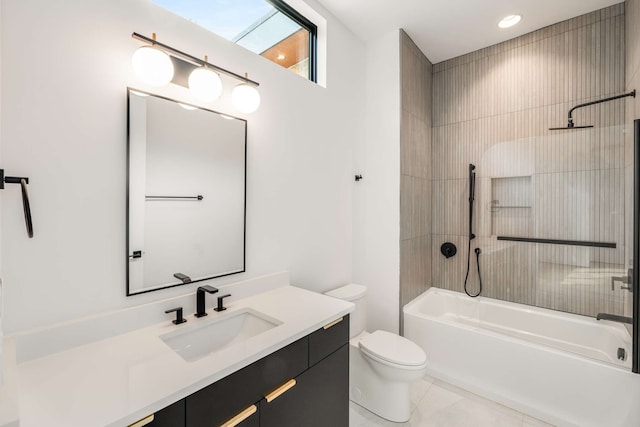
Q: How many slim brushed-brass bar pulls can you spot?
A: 4